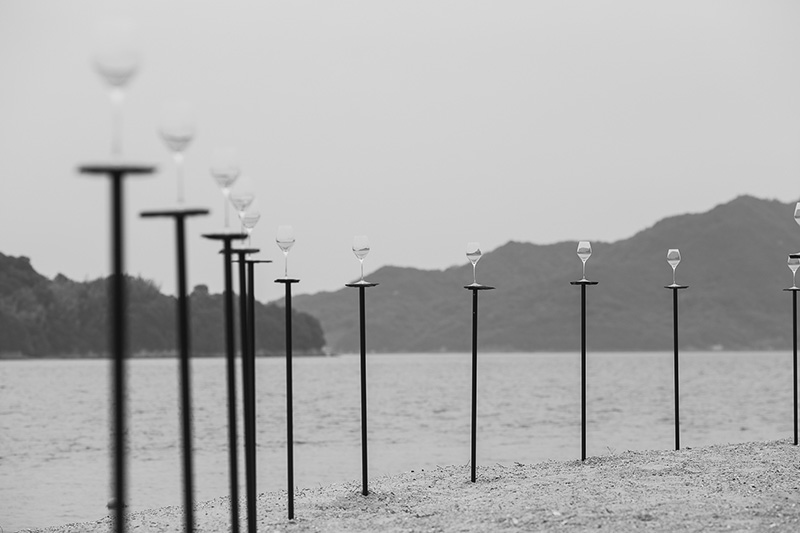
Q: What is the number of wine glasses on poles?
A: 12